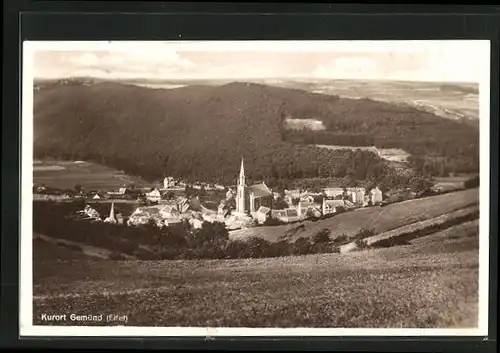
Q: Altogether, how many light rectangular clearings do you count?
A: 2